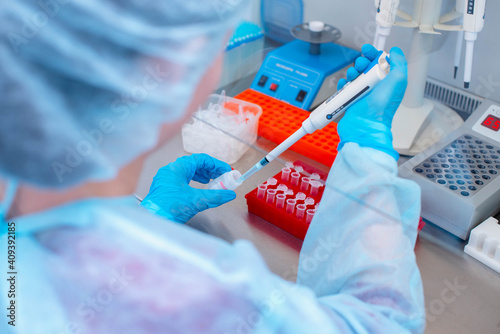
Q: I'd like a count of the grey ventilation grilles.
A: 1